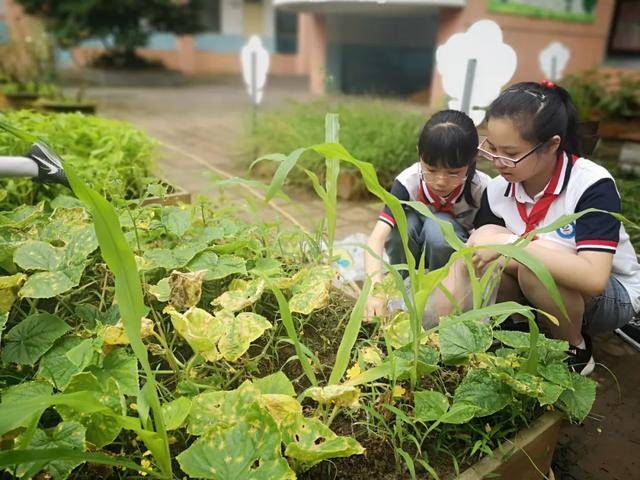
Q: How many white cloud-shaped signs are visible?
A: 3